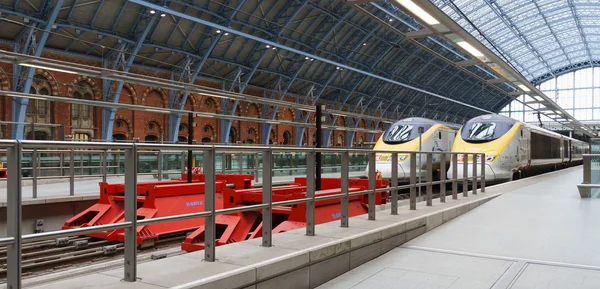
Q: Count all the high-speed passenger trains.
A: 2